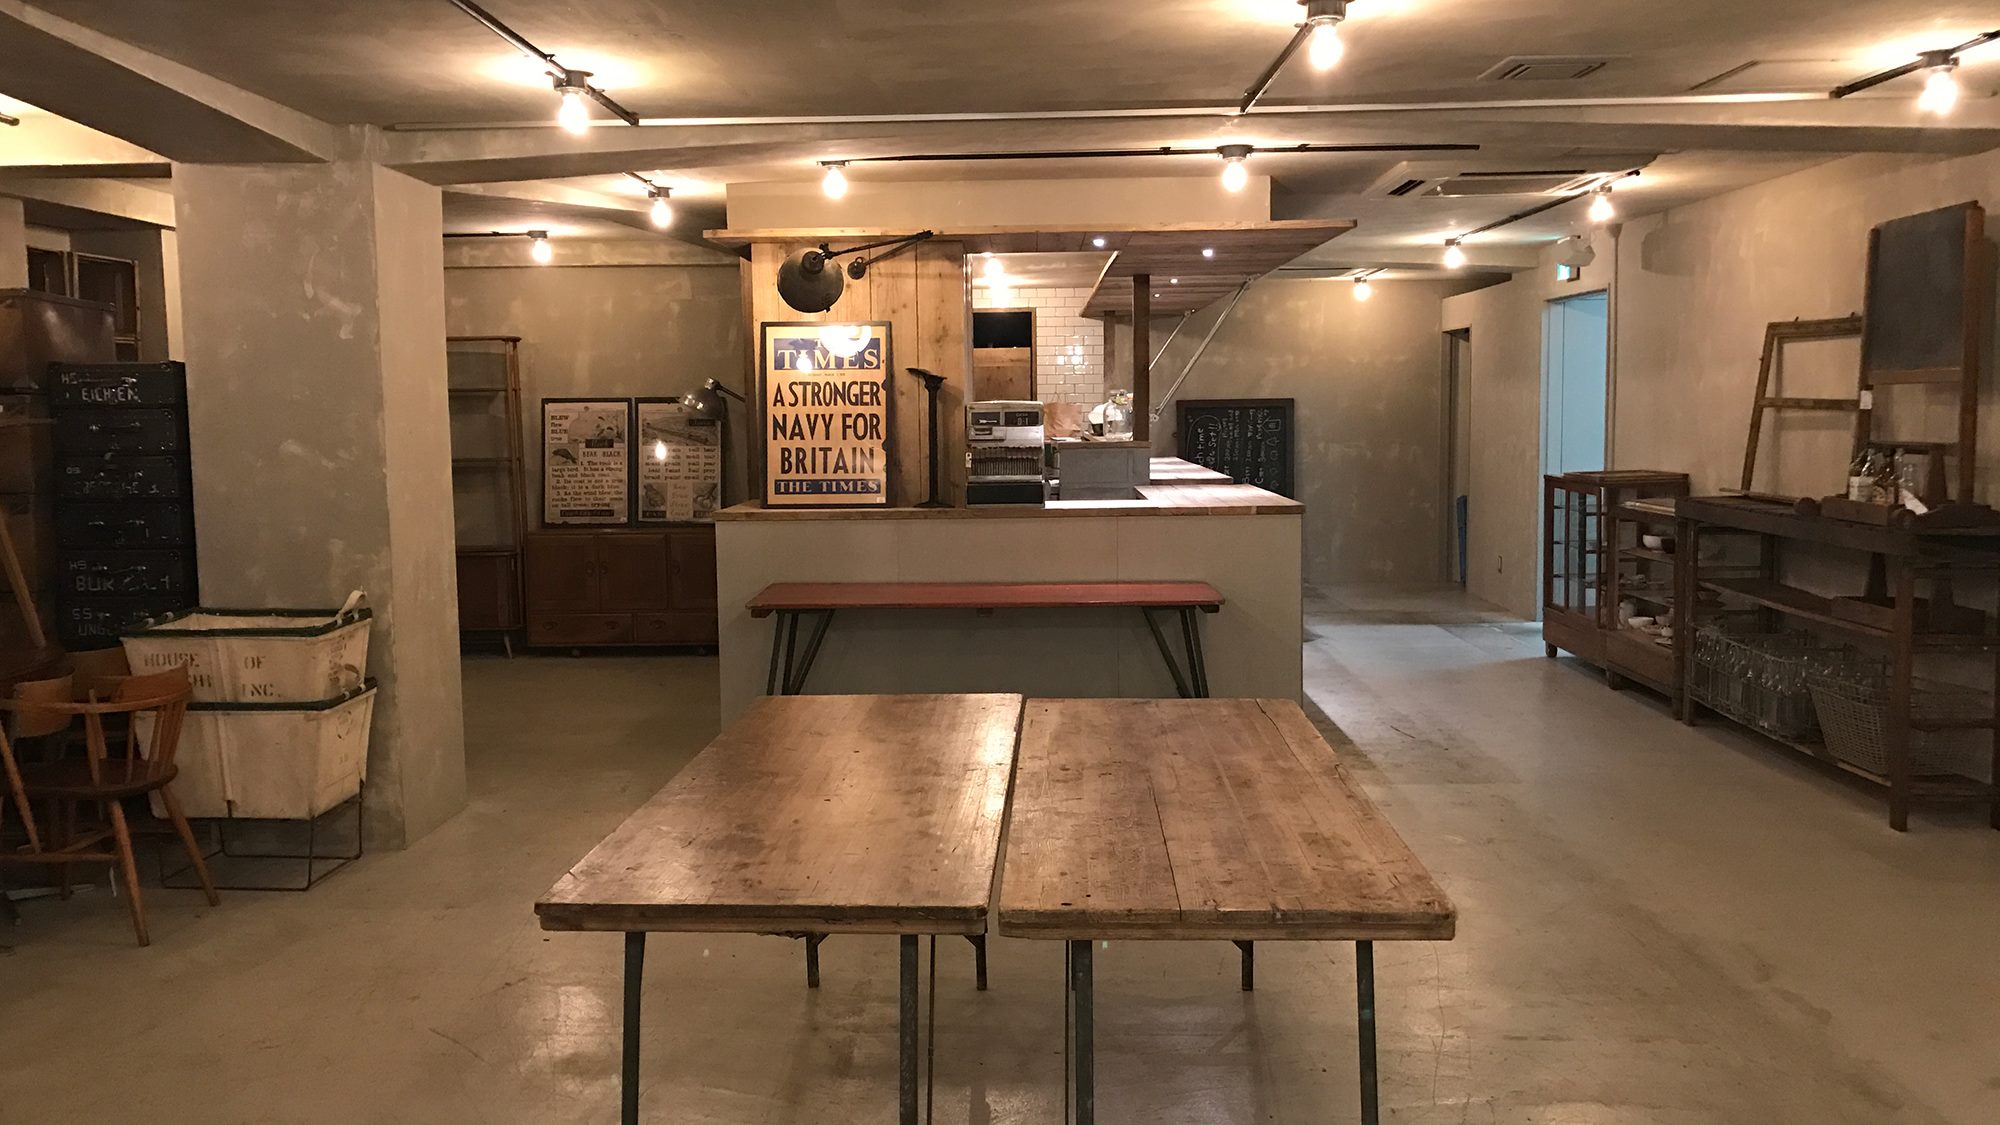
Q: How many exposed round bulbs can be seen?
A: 11